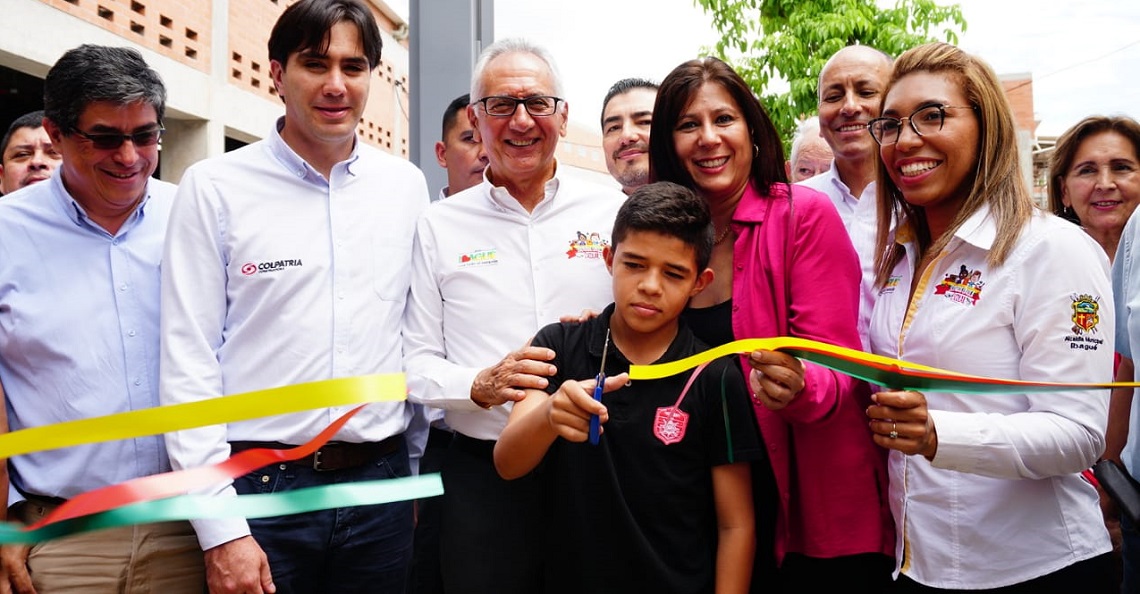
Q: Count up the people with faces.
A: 12